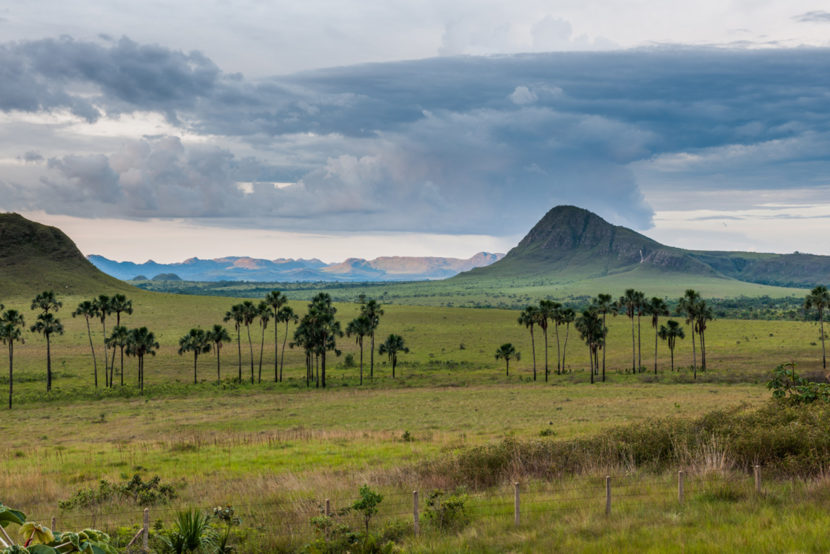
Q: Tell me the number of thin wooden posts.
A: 8